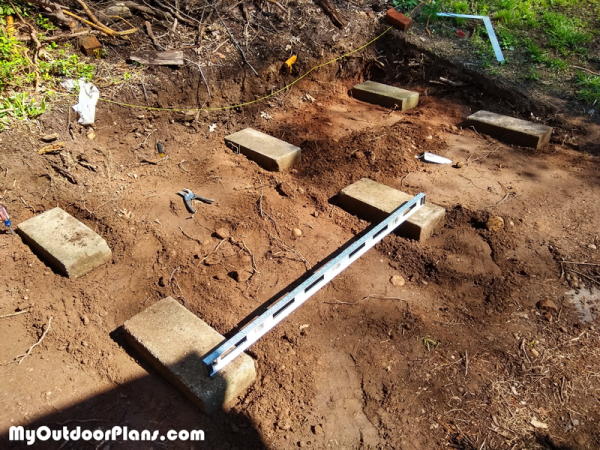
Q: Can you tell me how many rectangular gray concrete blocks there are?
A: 6